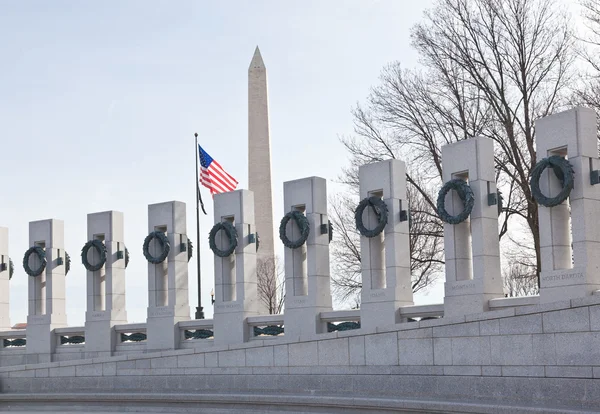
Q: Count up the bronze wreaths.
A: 8